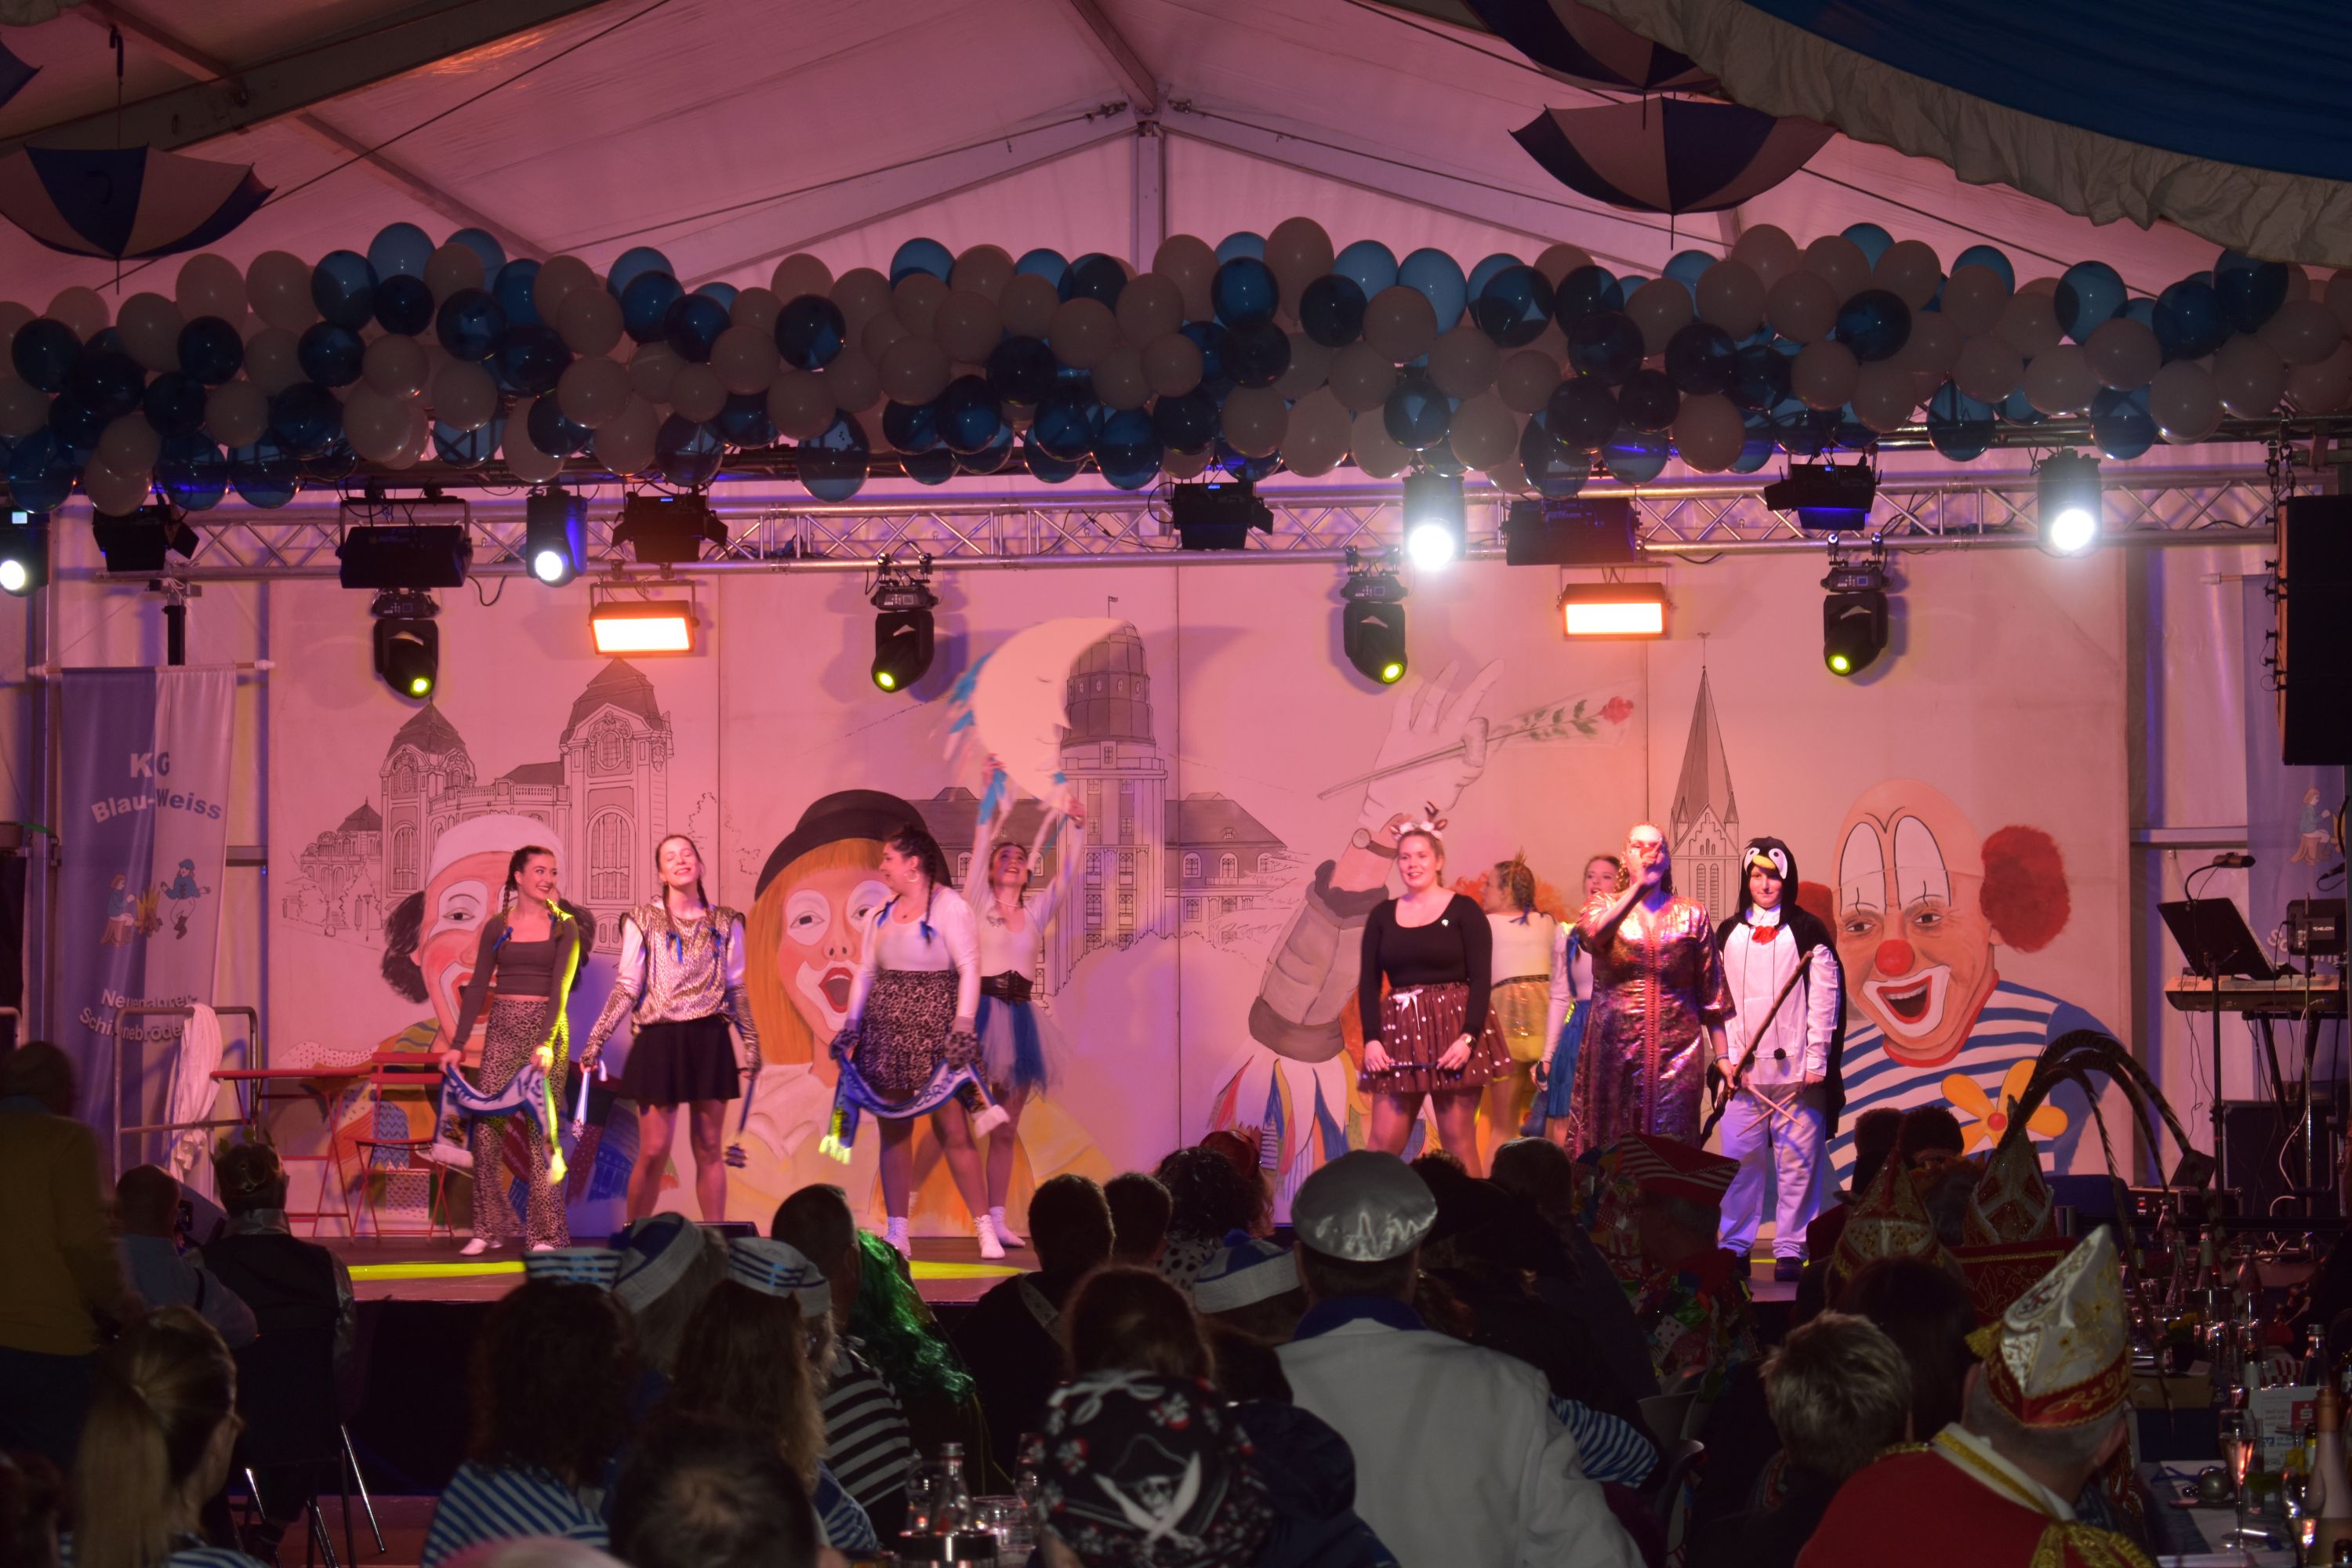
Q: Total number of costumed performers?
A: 9